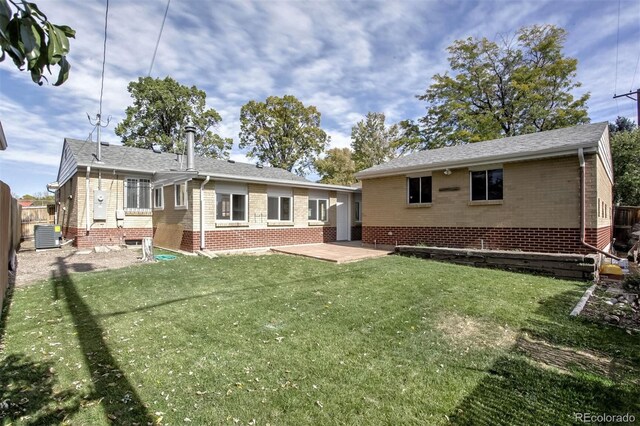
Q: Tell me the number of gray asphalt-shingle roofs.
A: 2